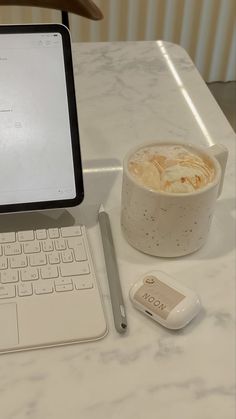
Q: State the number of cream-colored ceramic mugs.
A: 1